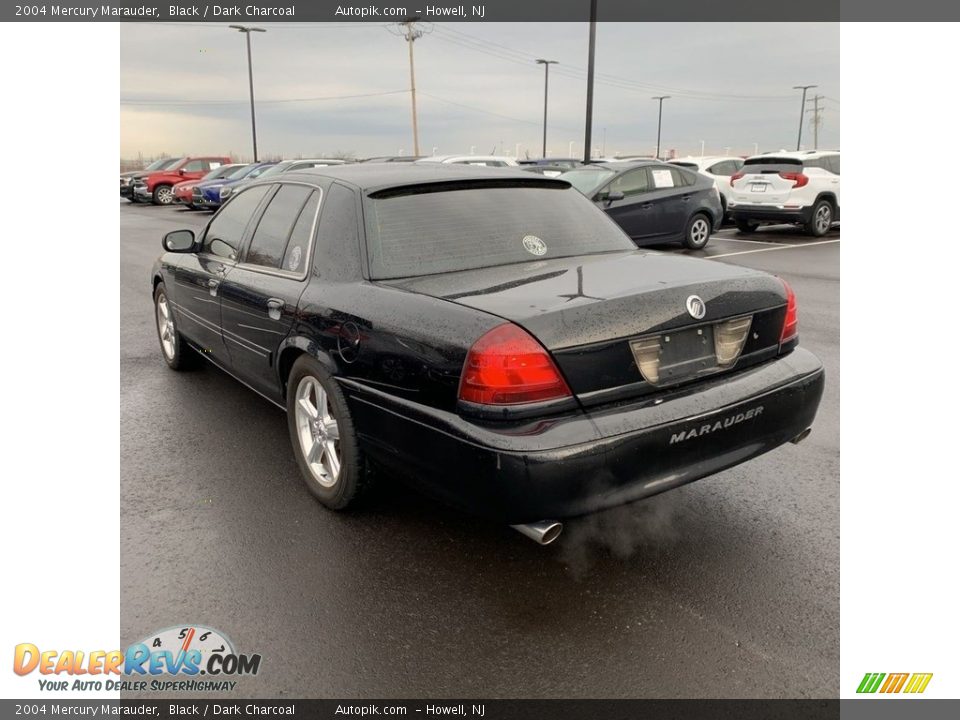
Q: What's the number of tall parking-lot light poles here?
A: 5